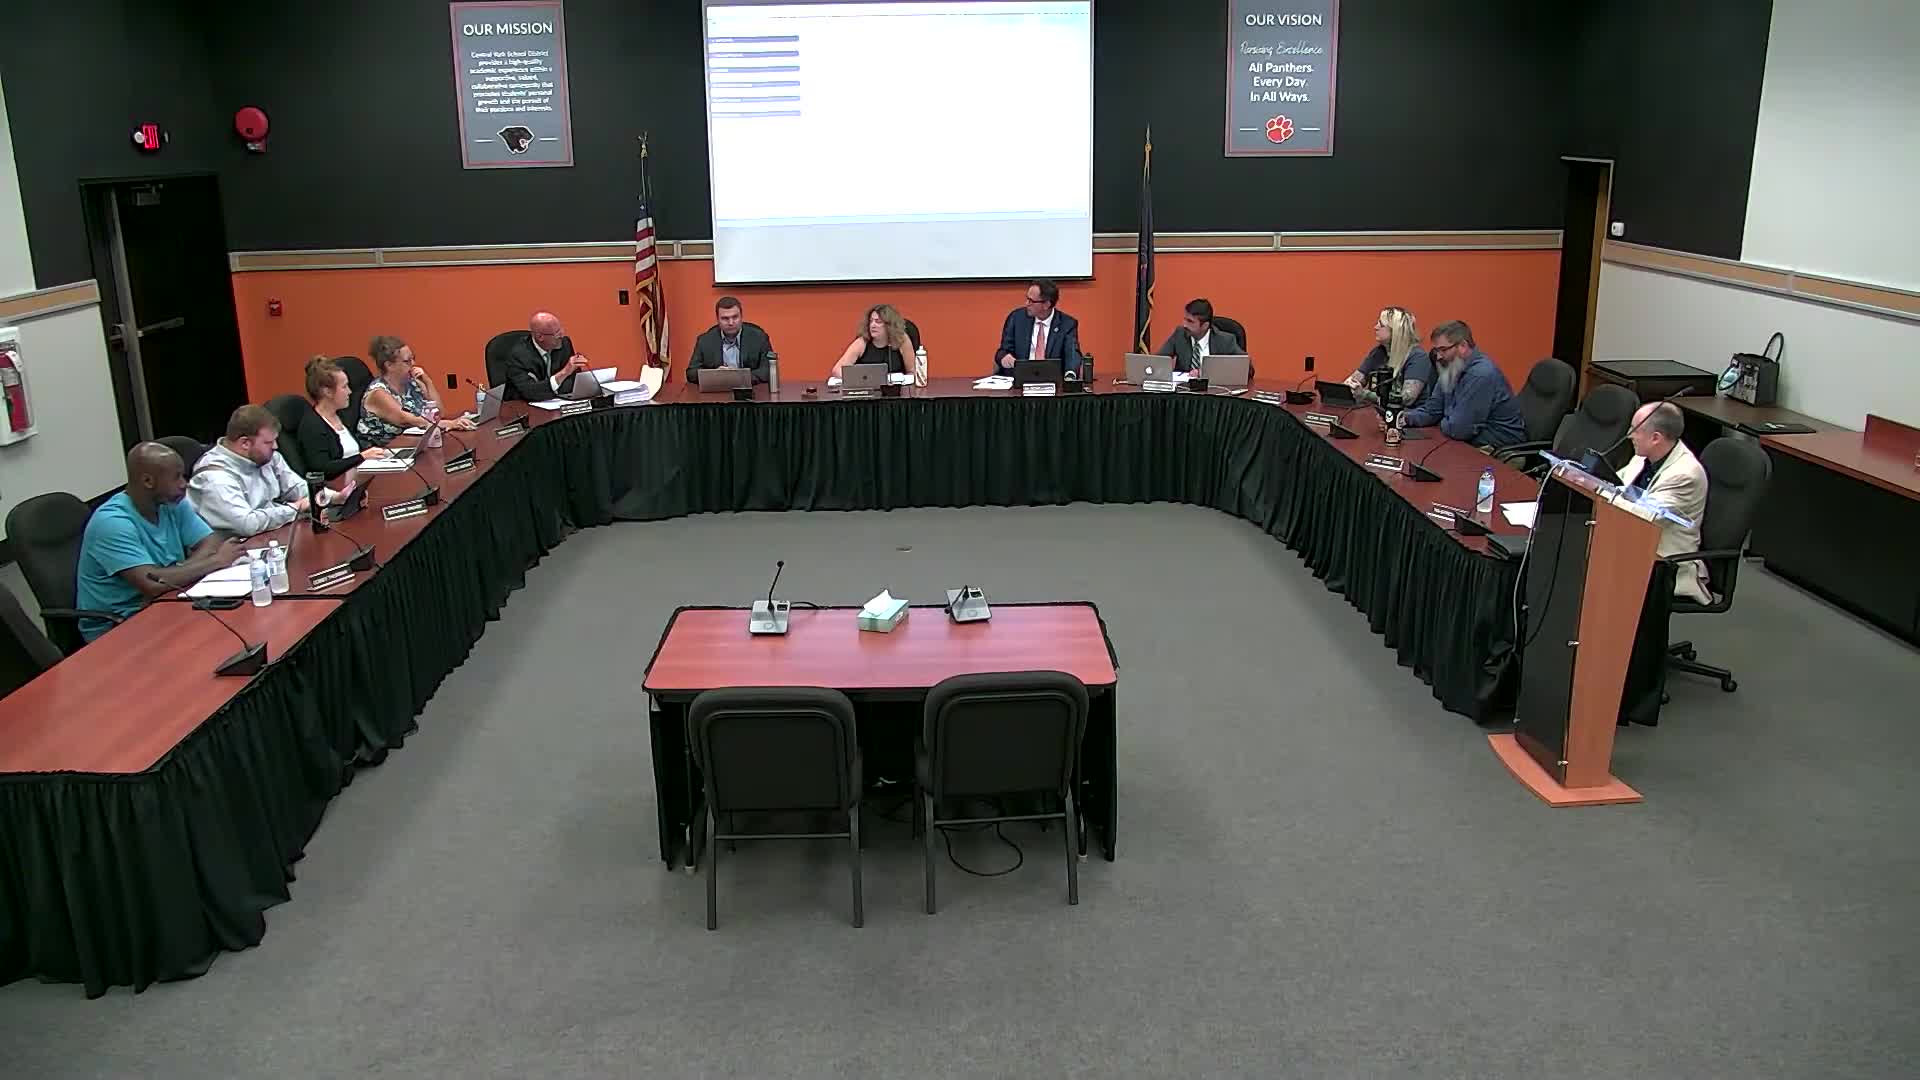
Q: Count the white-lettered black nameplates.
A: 12